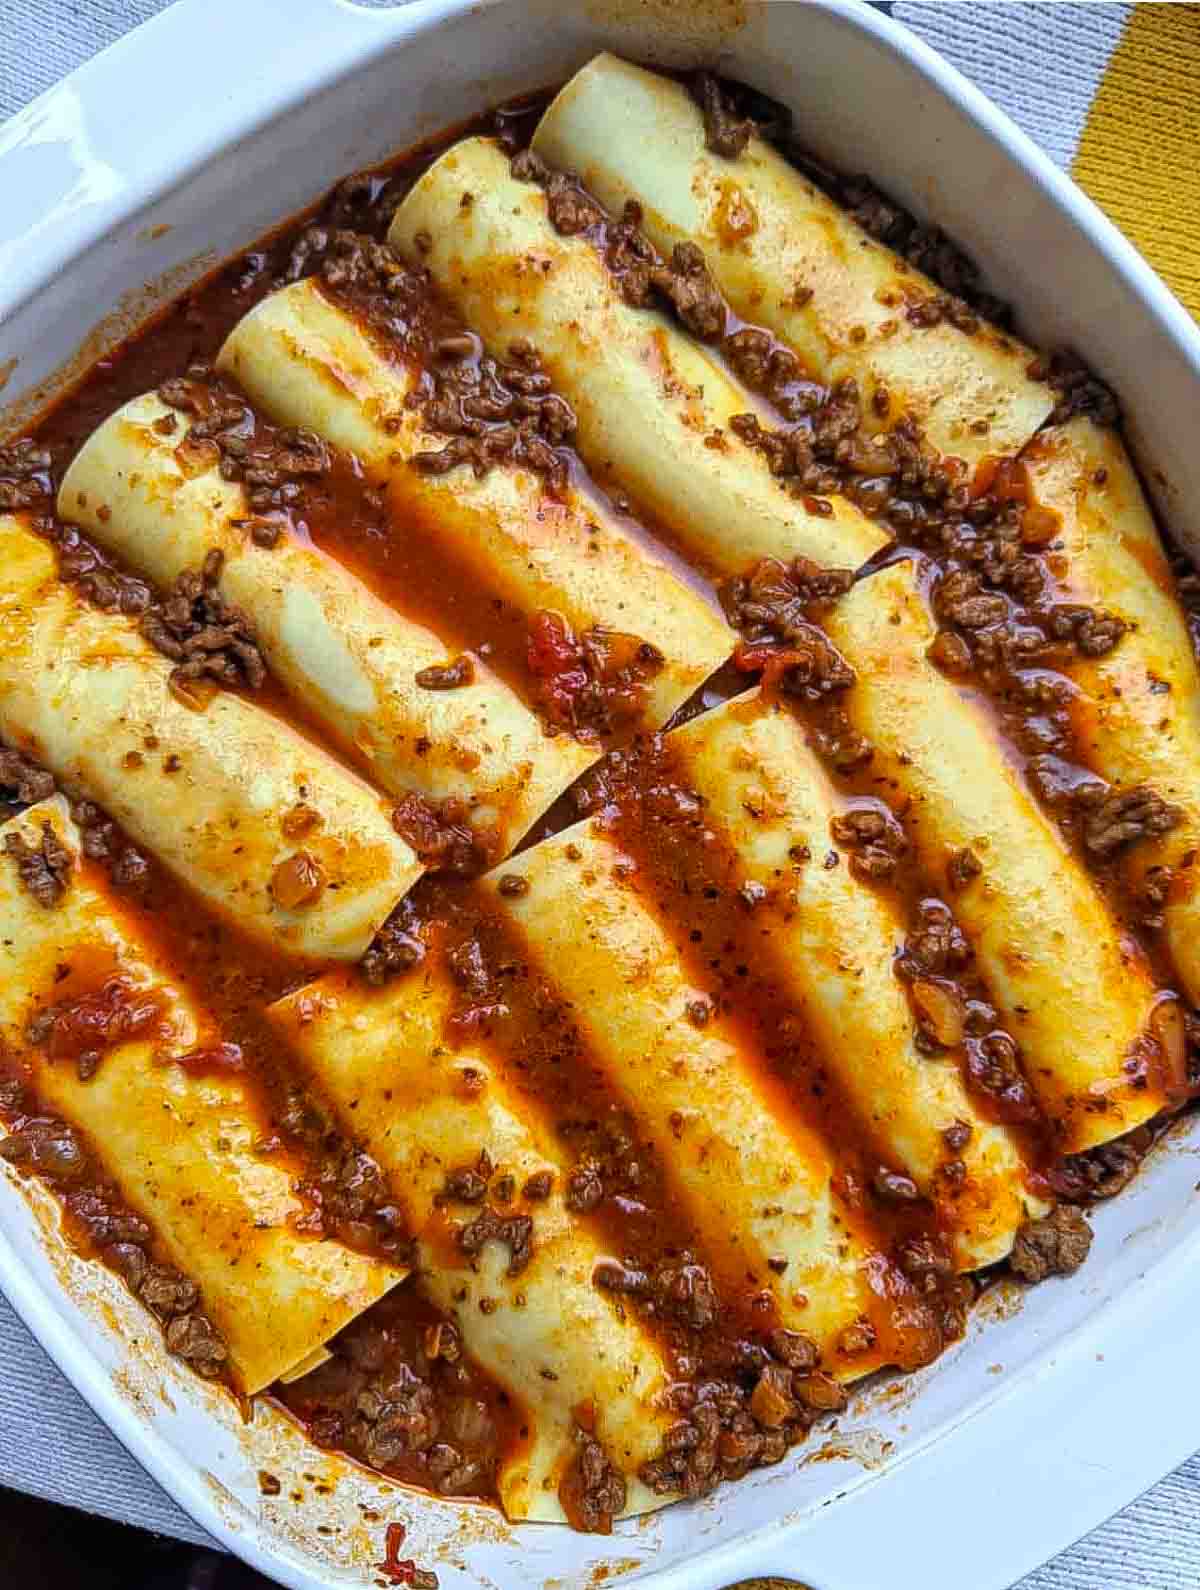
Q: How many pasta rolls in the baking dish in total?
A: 11